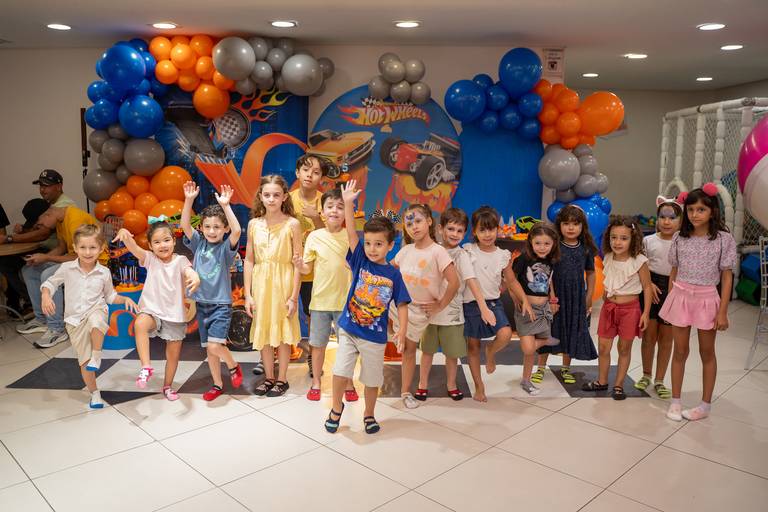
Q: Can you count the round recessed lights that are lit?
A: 9